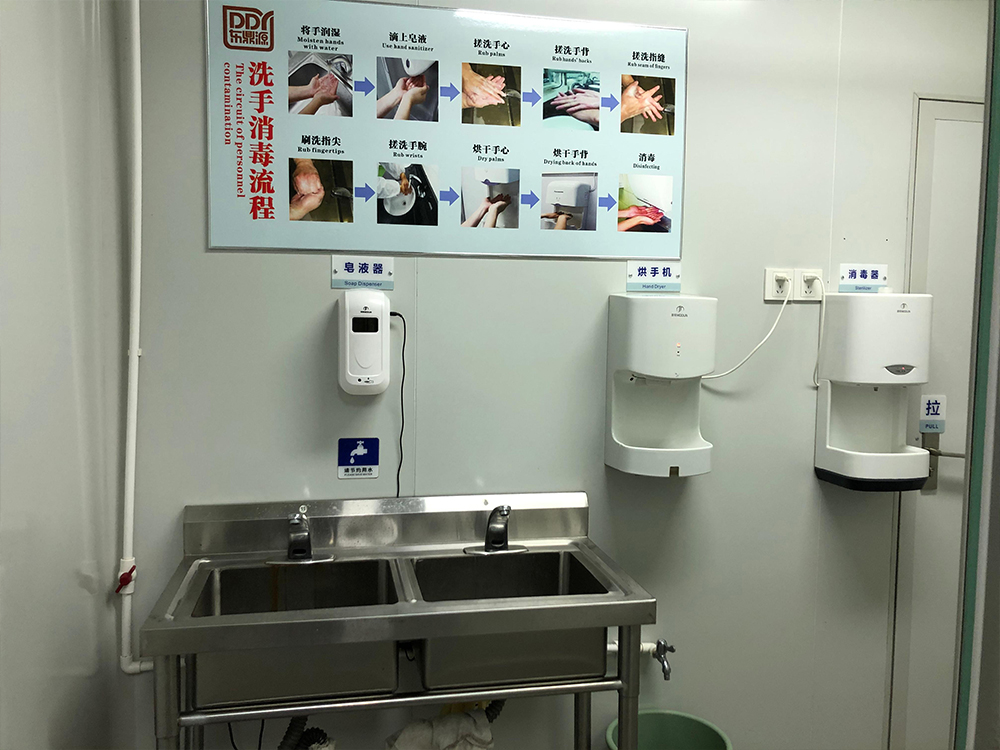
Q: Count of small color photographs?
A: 10